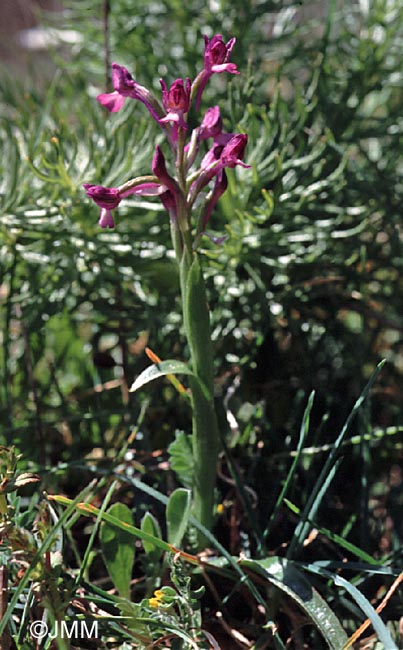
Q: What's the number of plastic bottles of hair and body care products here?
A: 0